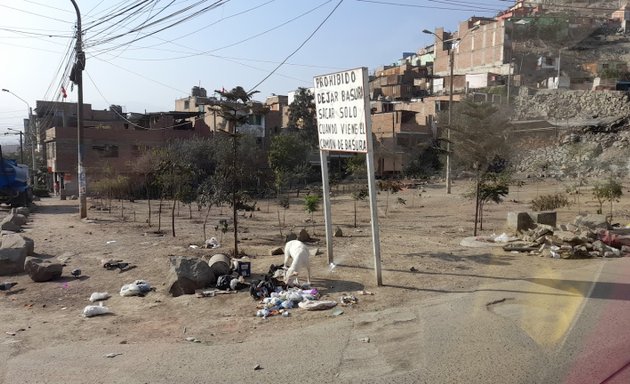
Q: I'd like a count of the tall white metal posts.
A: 2